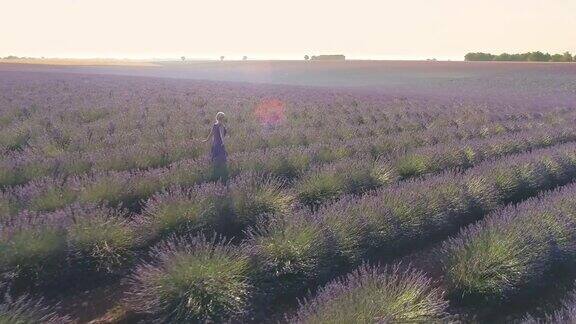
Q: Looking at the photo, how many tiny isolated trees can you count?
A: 4